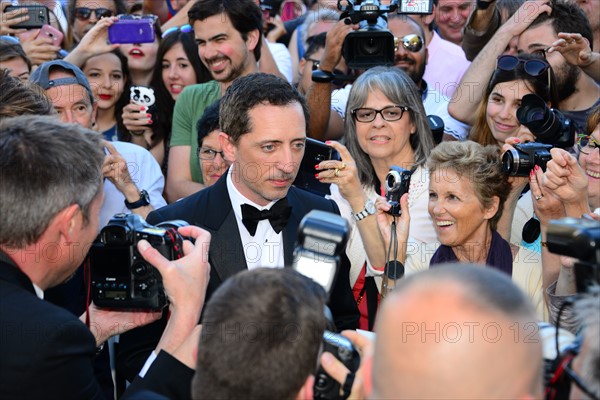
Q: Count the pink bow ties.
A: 0